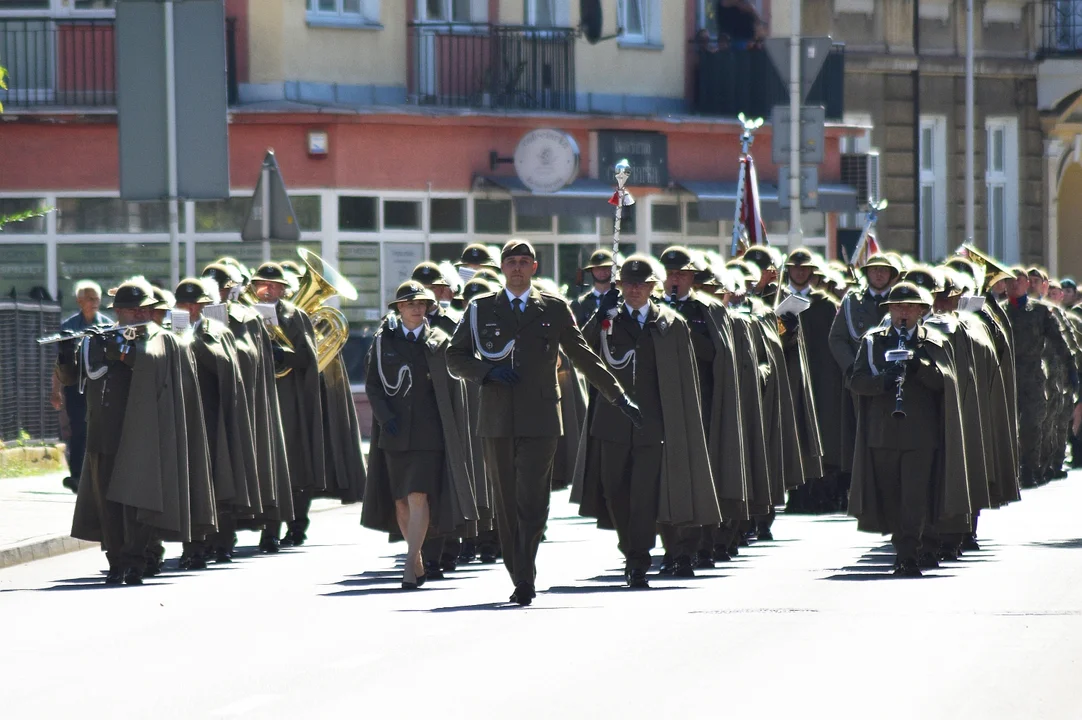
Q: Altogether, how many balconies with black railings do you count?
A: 4